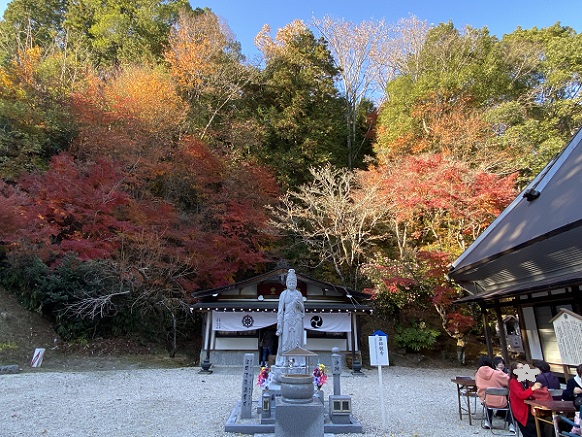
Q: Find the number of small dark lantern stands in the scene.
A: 2